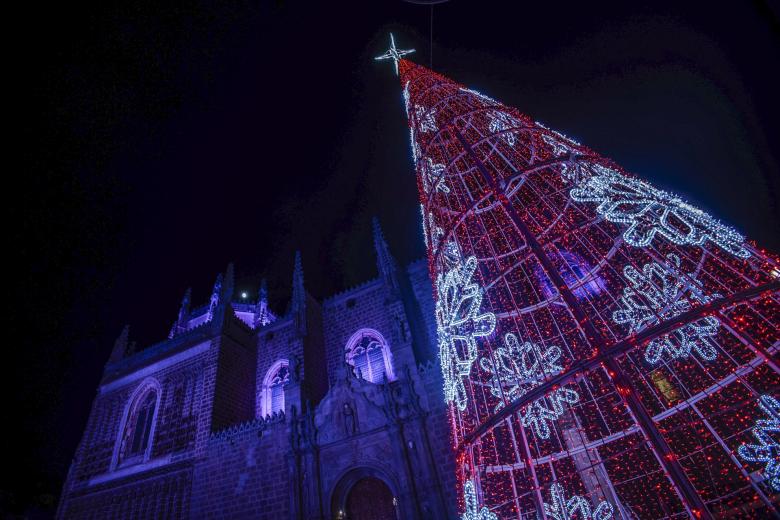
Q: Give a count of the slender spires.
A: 7